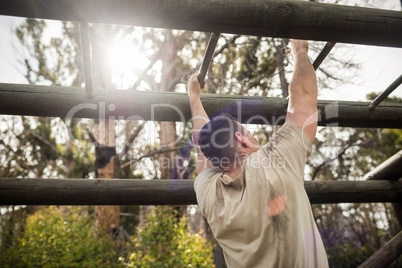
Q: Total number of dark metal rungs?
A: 4